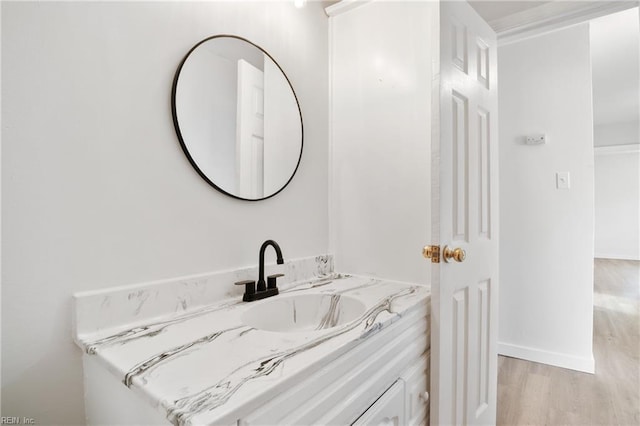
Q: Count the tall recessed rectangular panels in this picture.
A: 4